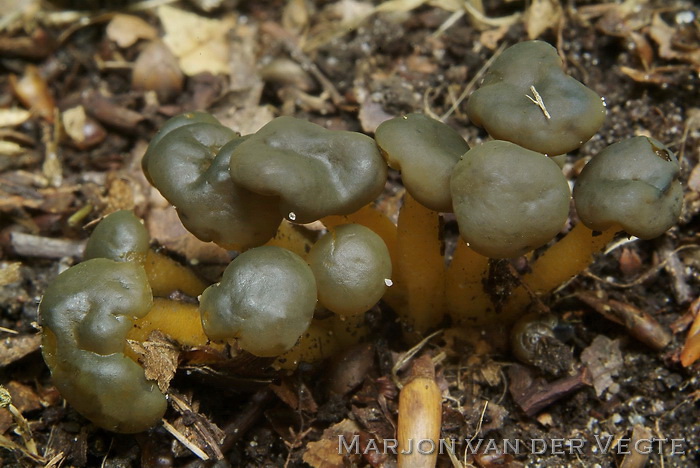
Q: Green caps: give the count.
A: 10